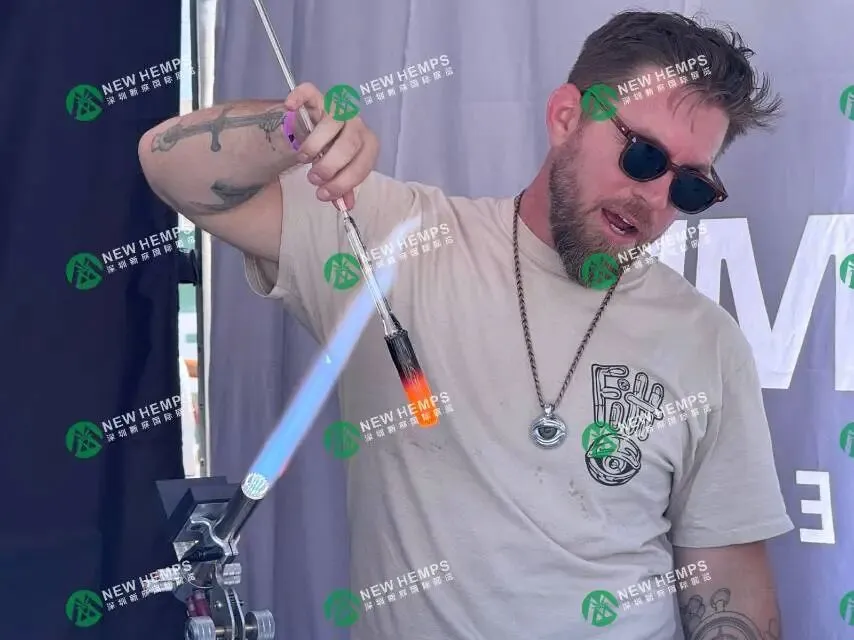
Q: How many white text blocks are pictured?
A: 12